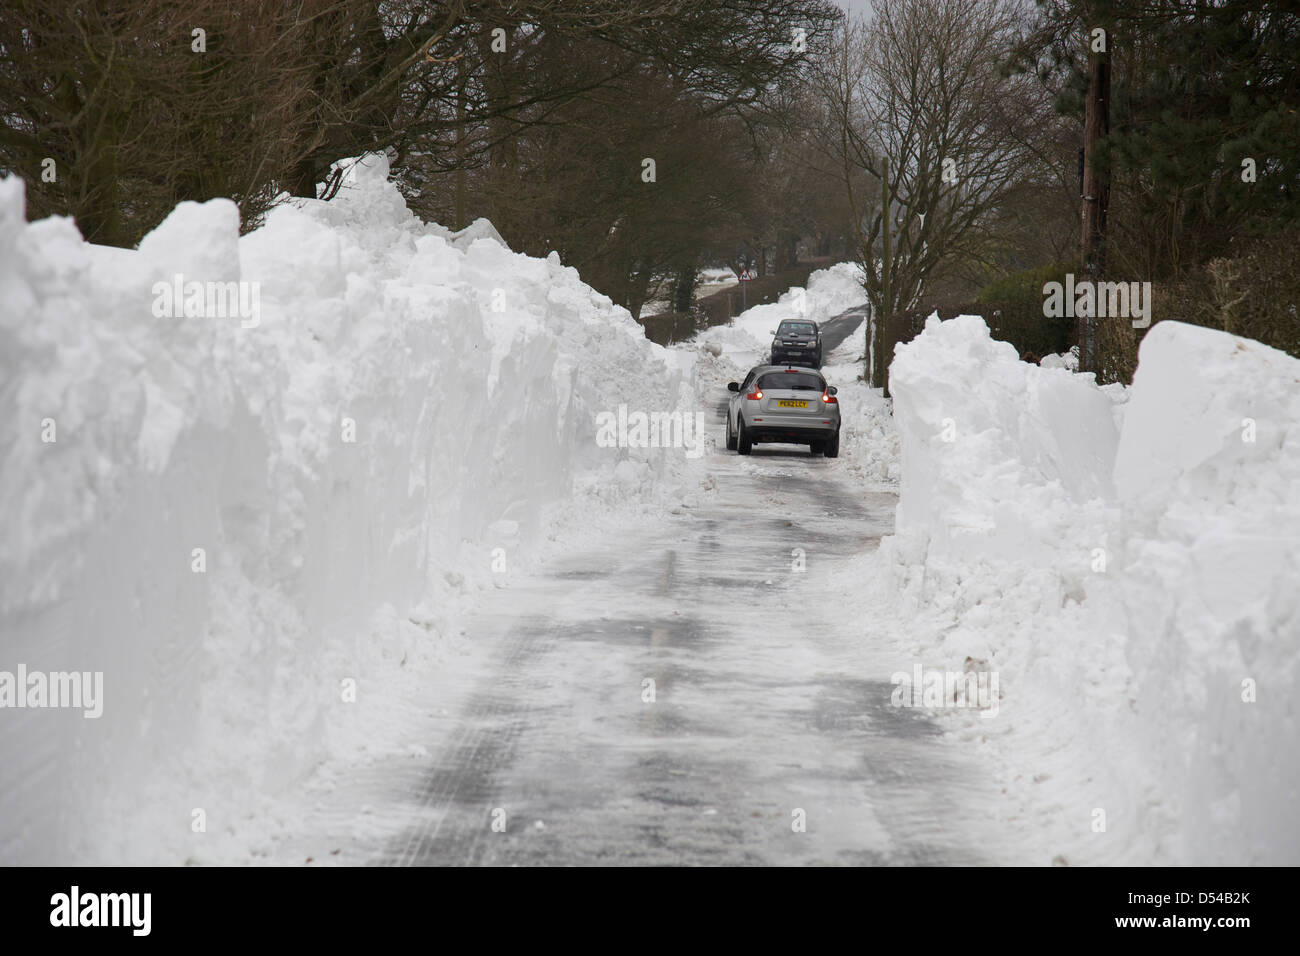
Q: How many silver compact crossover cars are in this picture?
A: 1